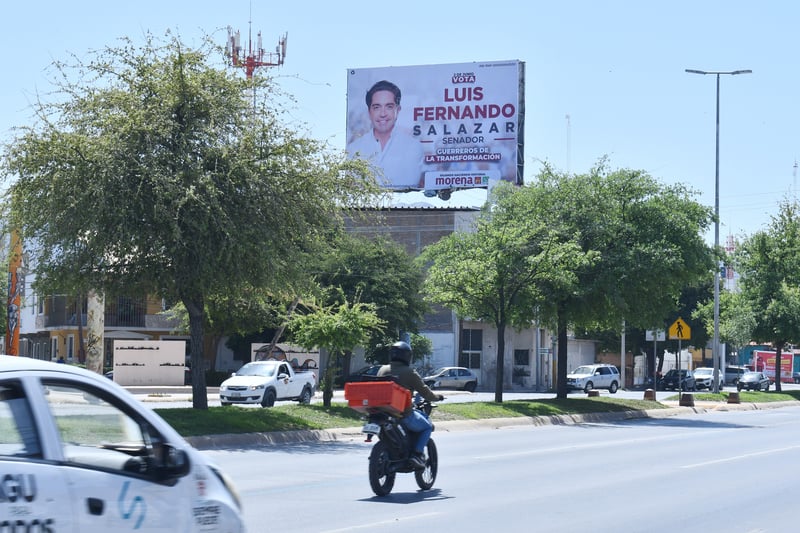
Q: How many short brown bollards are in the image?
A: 4